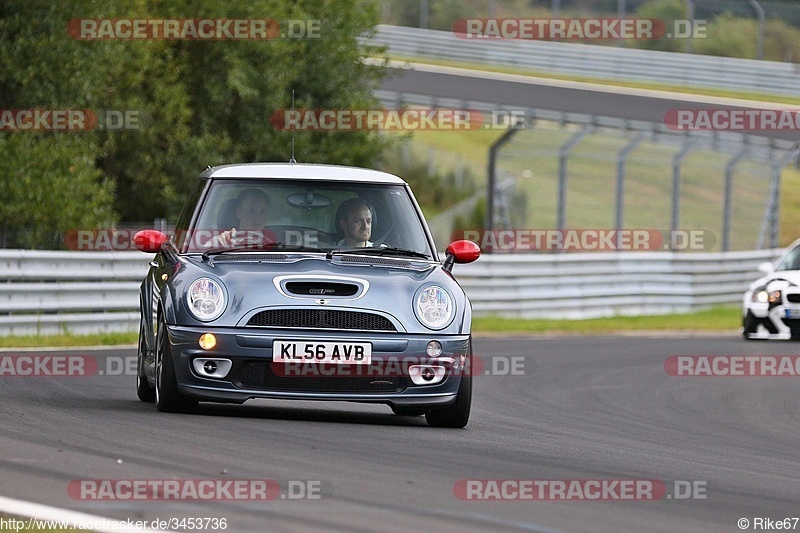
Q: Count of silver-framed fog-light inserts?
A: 2